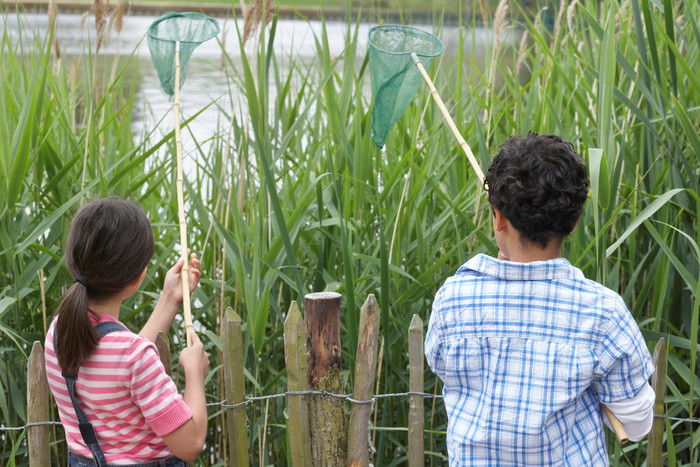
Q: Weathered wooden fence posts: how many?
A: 8